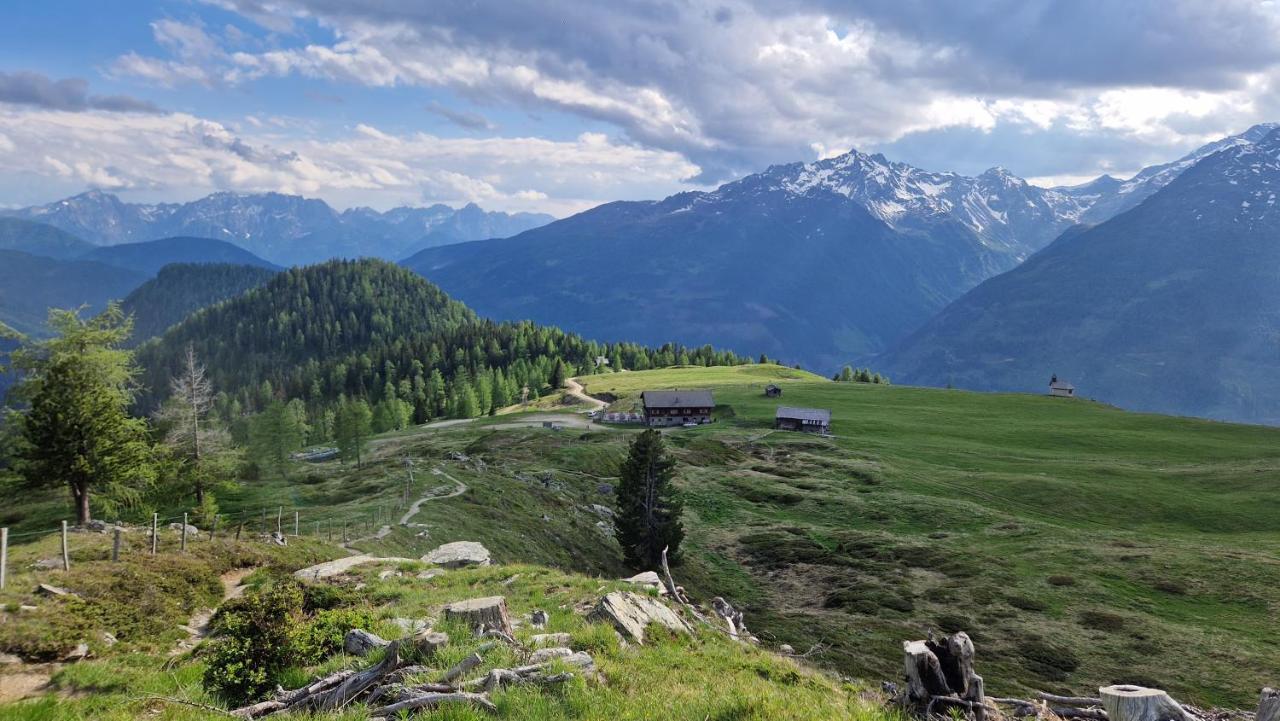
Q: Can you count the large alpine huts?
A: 2